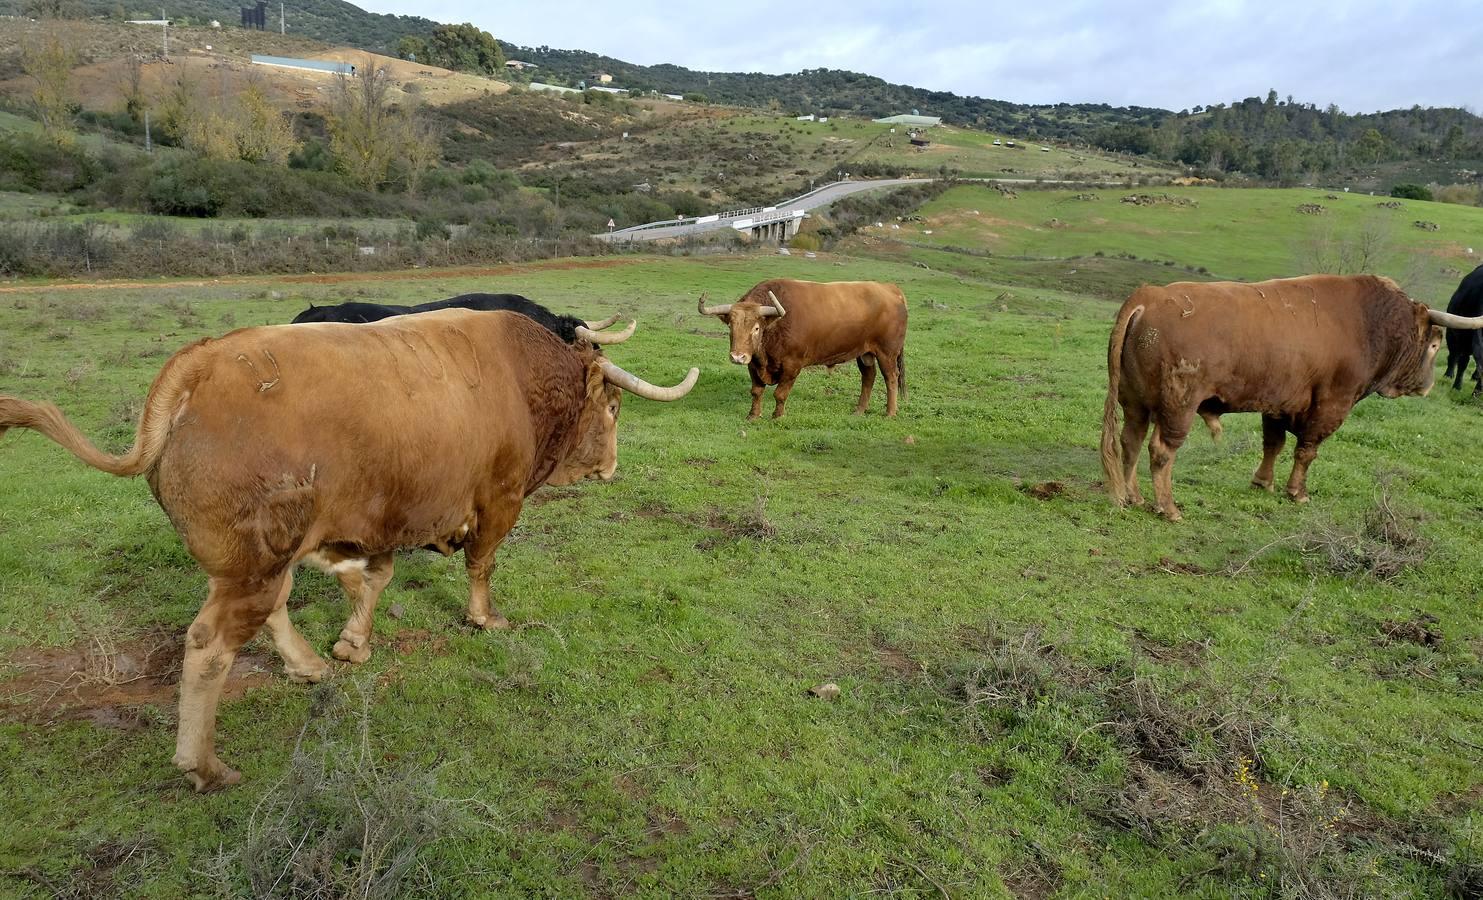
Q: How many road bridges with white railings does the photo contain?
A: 1